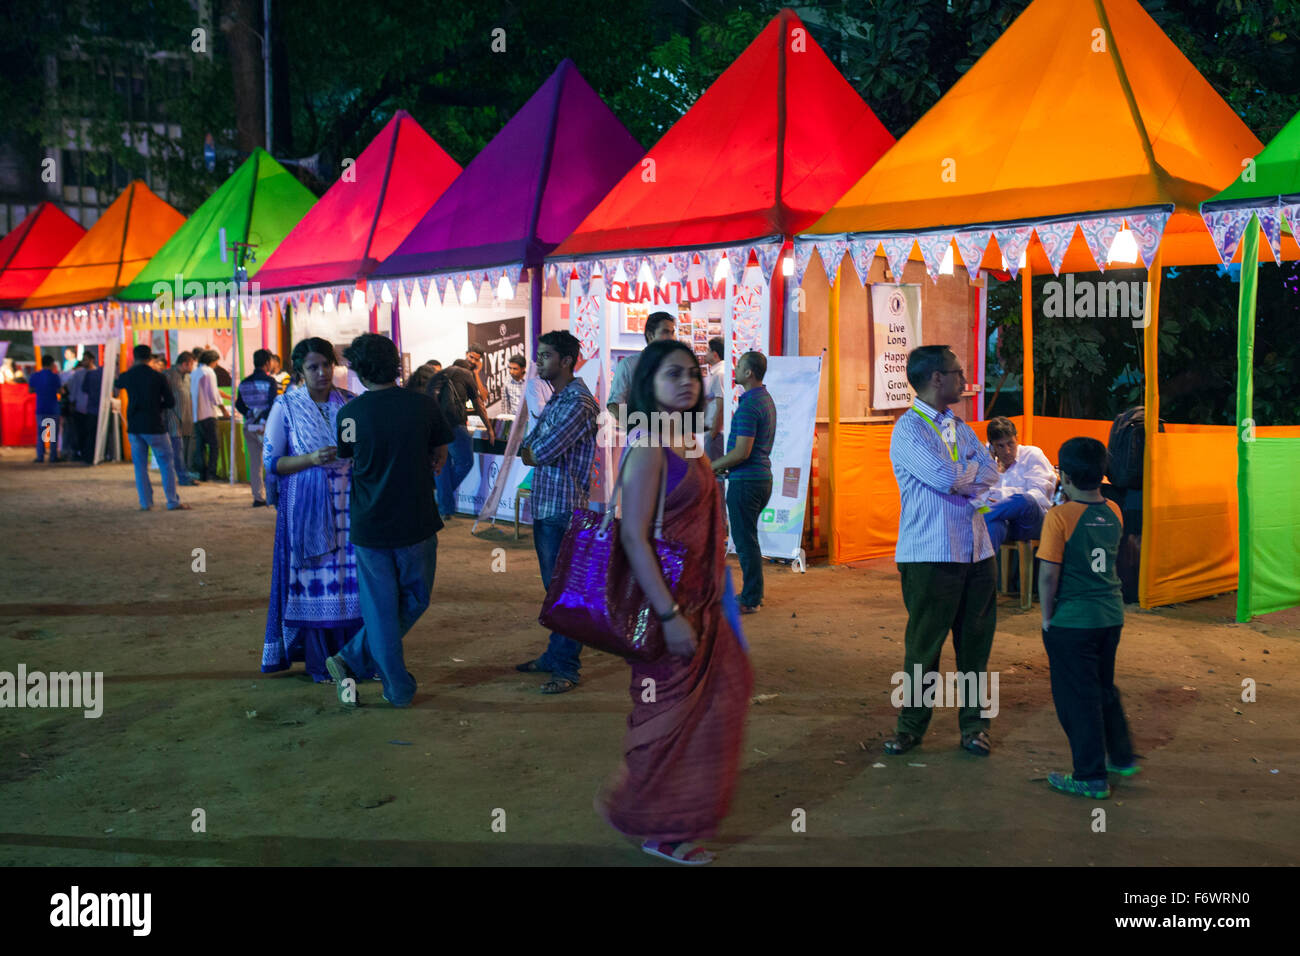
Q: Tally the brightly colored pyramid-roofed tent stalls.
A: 8